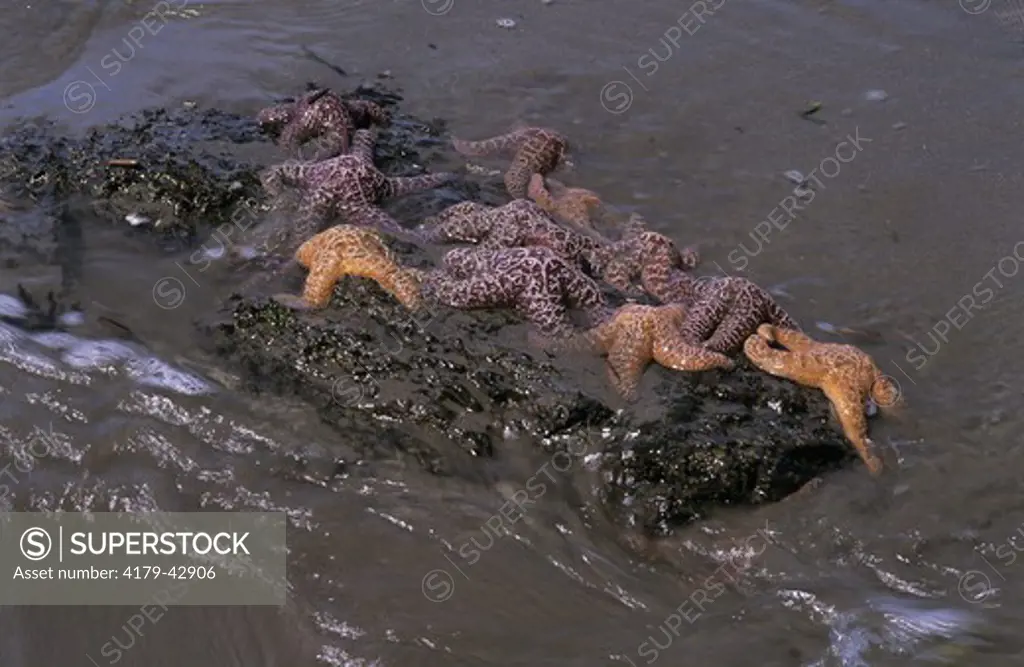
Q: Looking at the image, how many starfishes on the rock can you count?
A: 11